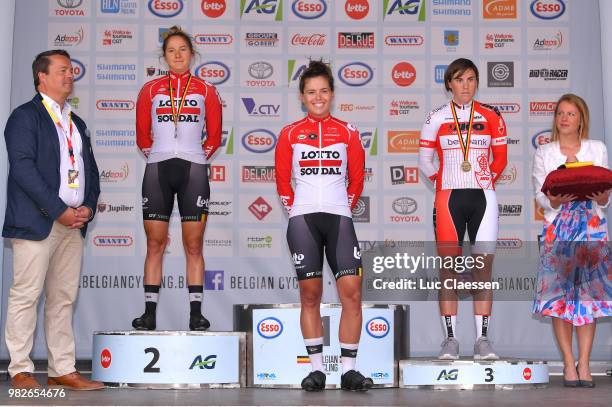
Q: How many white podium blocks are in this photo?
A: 3